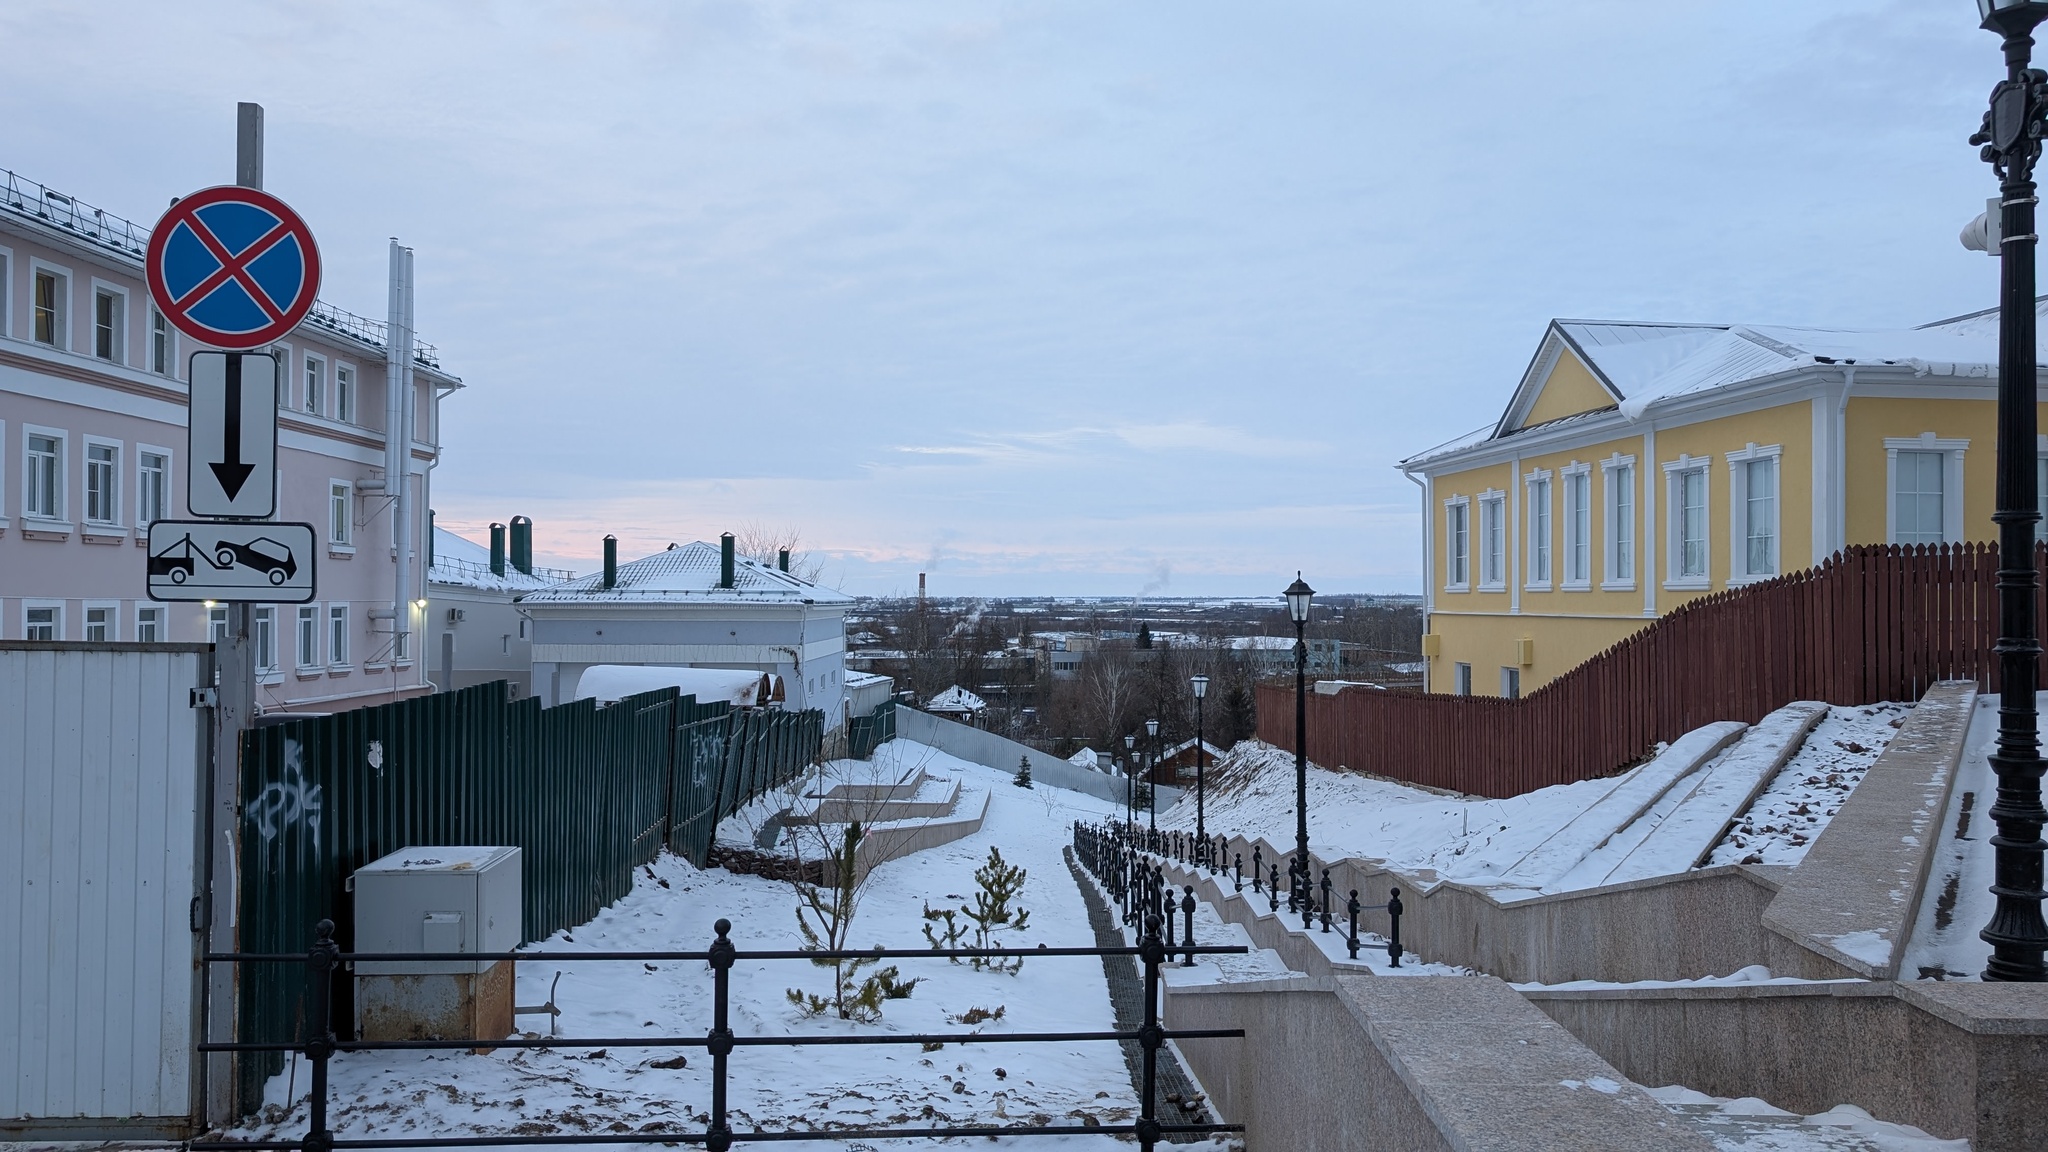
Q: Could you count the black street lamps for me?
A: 6